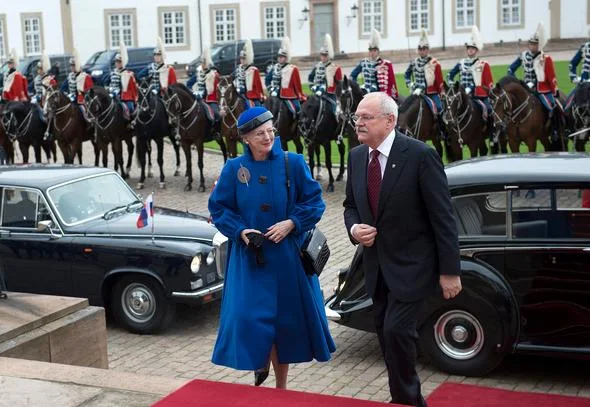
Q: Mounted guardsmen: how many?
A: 14